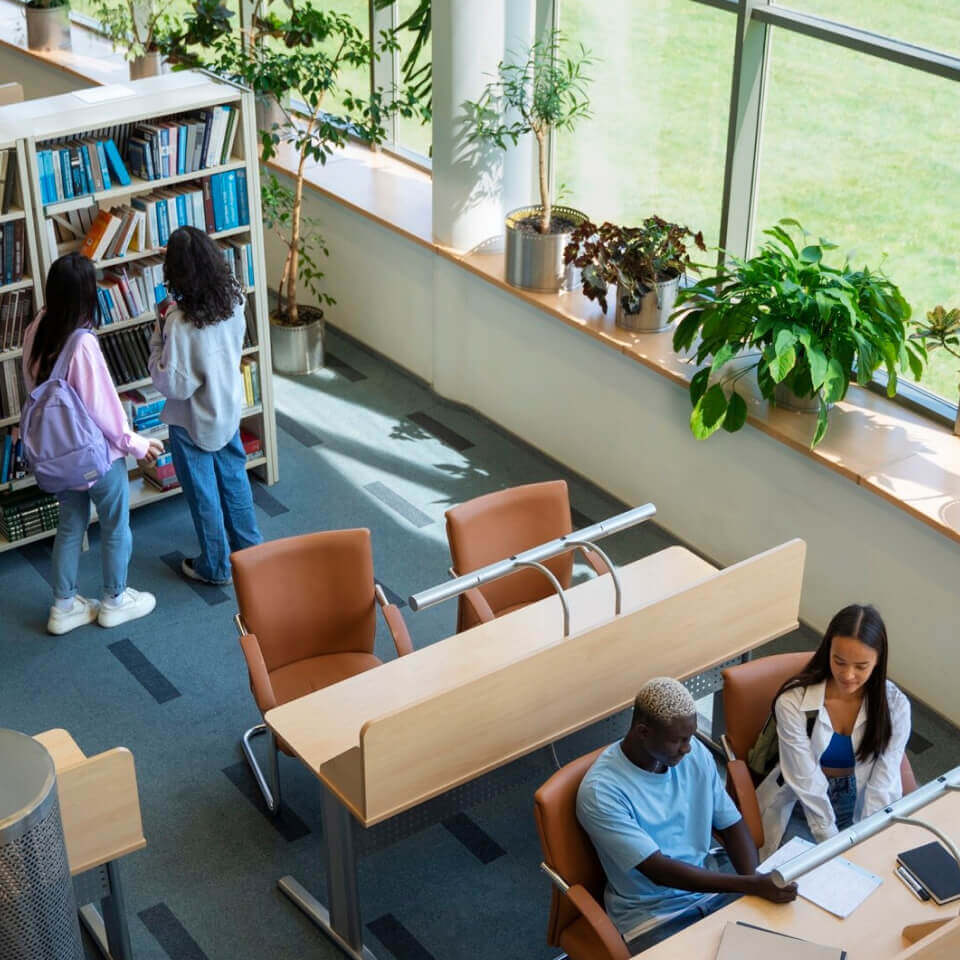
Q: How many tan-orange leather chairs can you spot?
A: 4